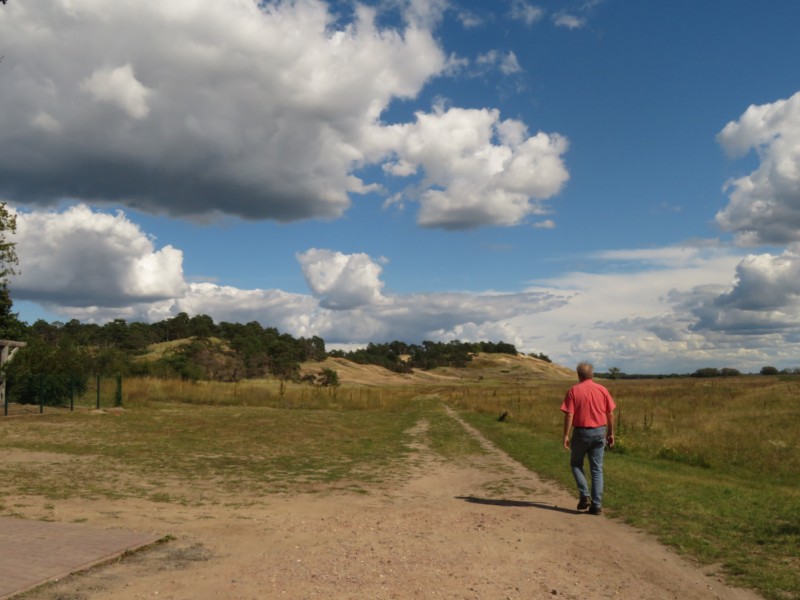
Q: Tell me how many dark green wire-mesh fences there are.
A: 1